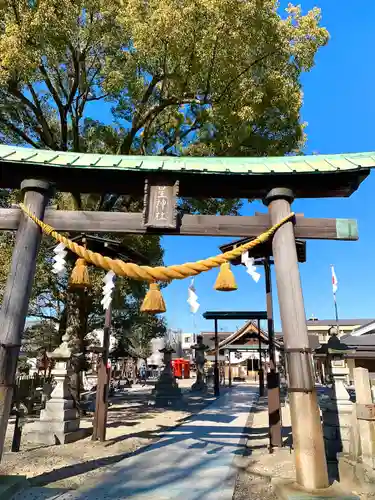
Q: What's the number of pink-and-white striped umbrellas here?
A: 0